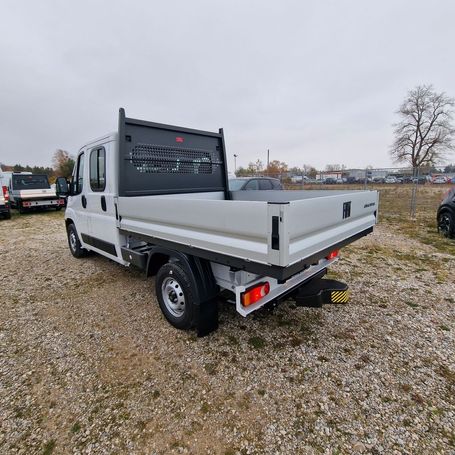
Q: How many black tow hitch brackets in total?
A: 1